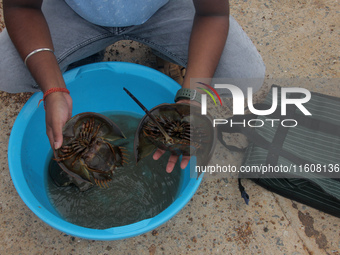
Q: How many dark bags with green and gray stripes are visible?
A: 1